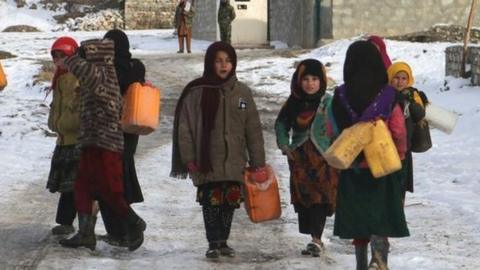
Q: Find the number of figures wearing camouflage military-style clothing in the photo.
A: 1